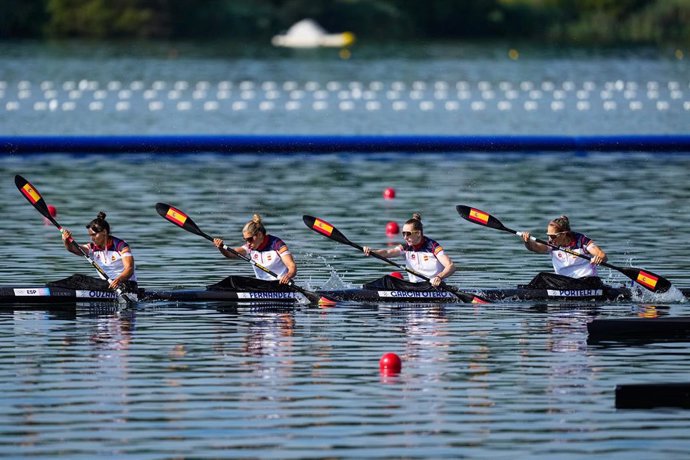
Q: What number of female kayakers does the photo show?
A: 4